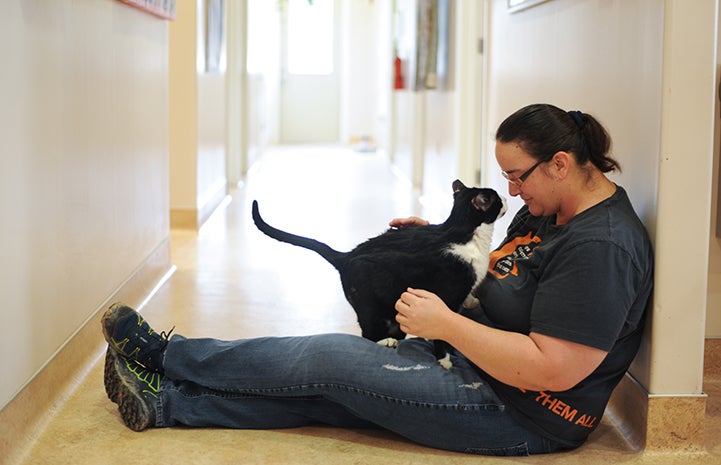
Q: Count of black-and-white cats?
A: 1